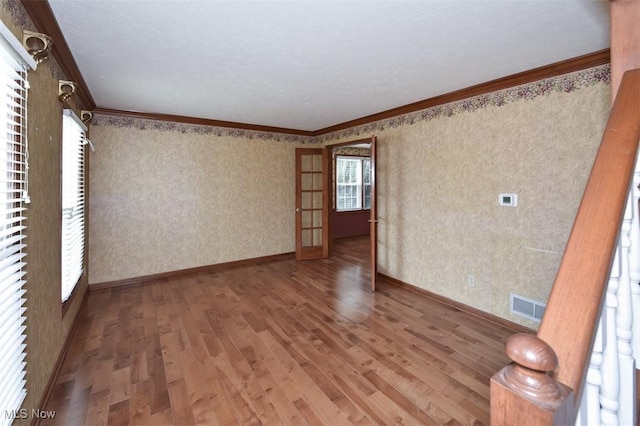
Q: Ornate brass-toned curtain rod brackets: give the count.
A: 3